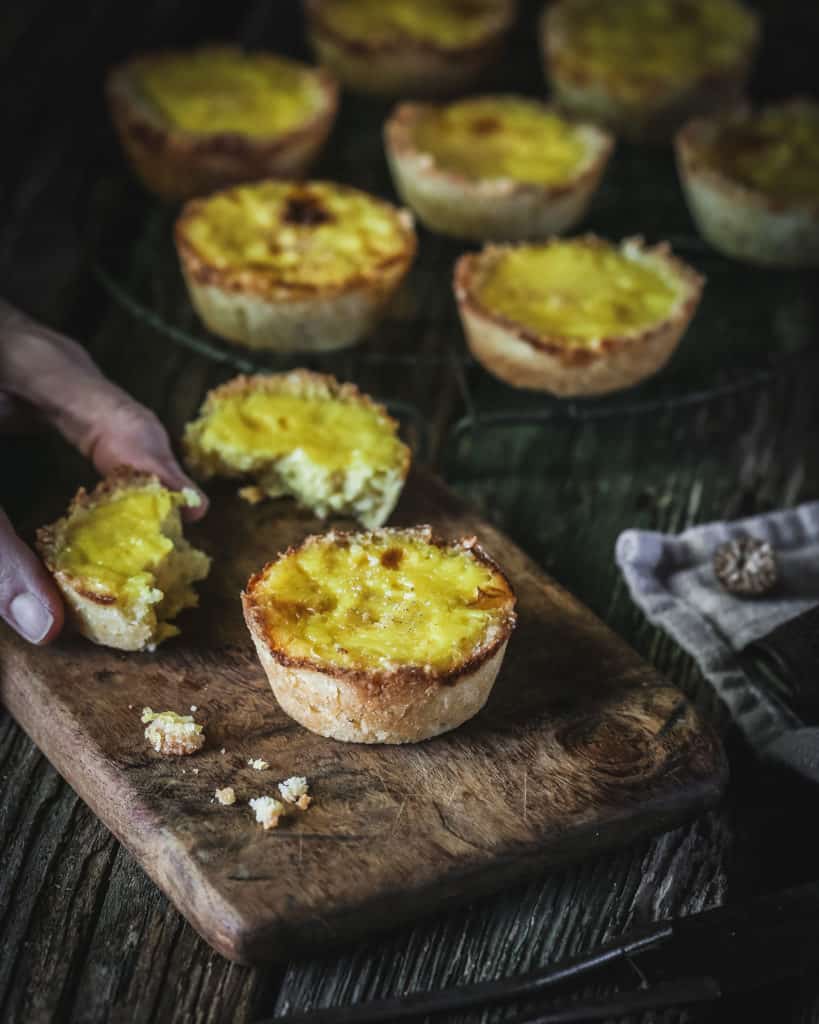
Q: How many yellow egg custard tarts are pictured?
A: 9